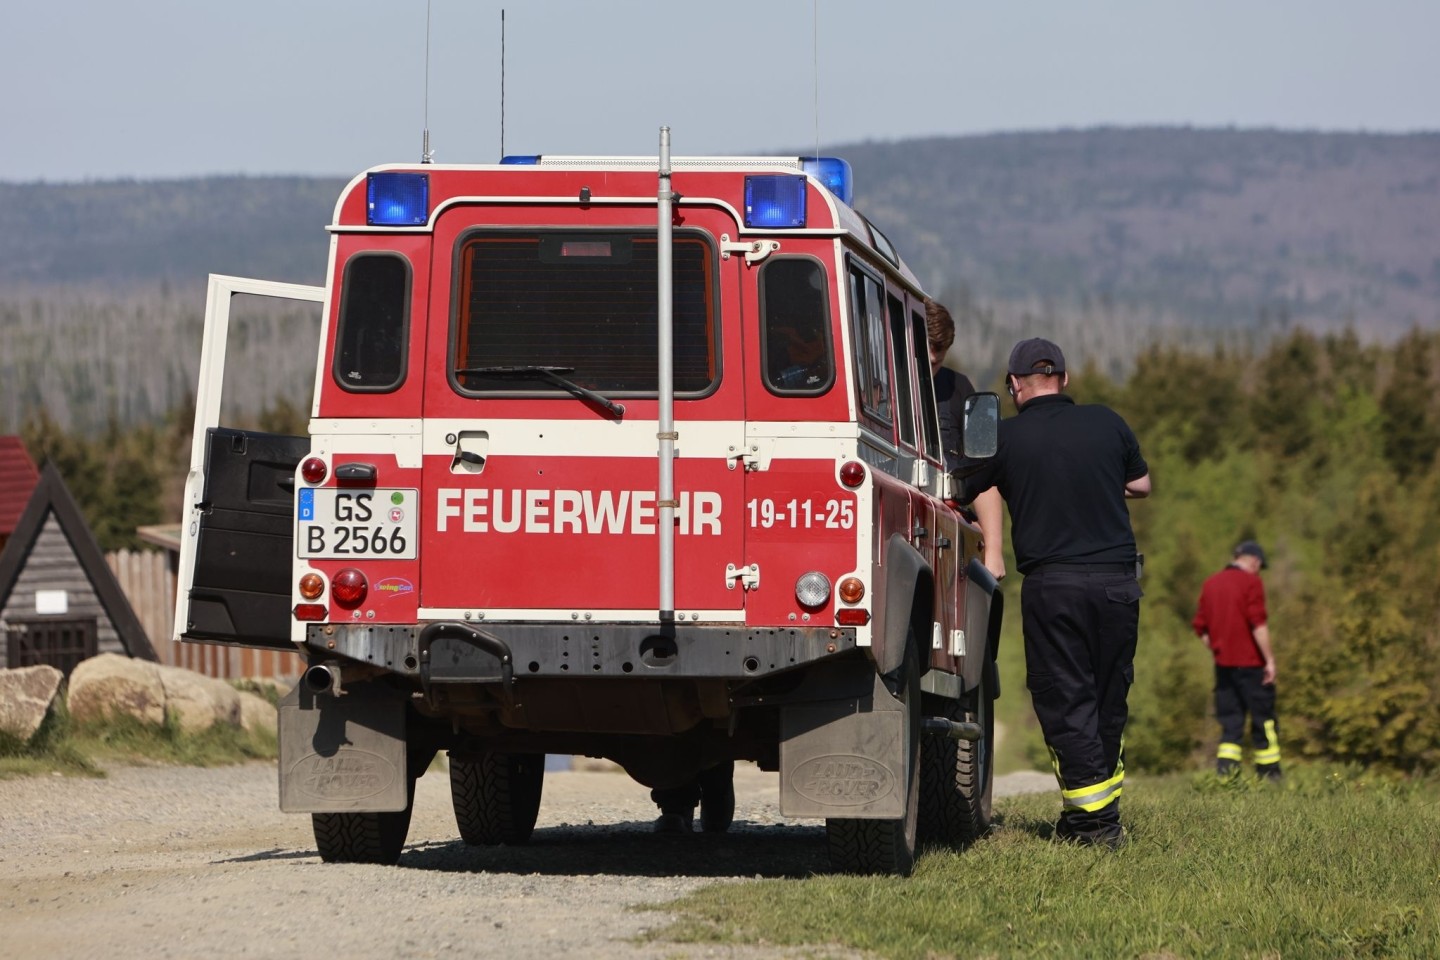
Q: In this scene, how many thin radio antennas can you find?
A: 3